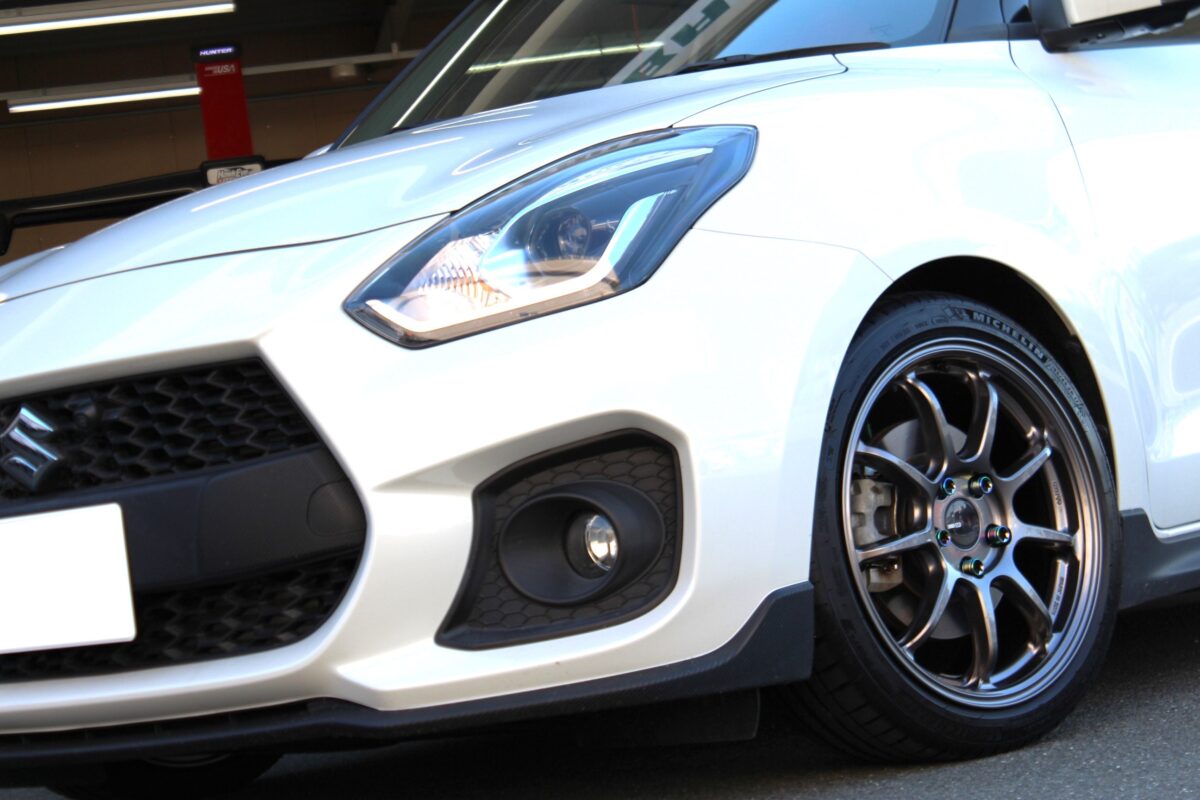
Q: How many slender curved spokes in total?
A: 9